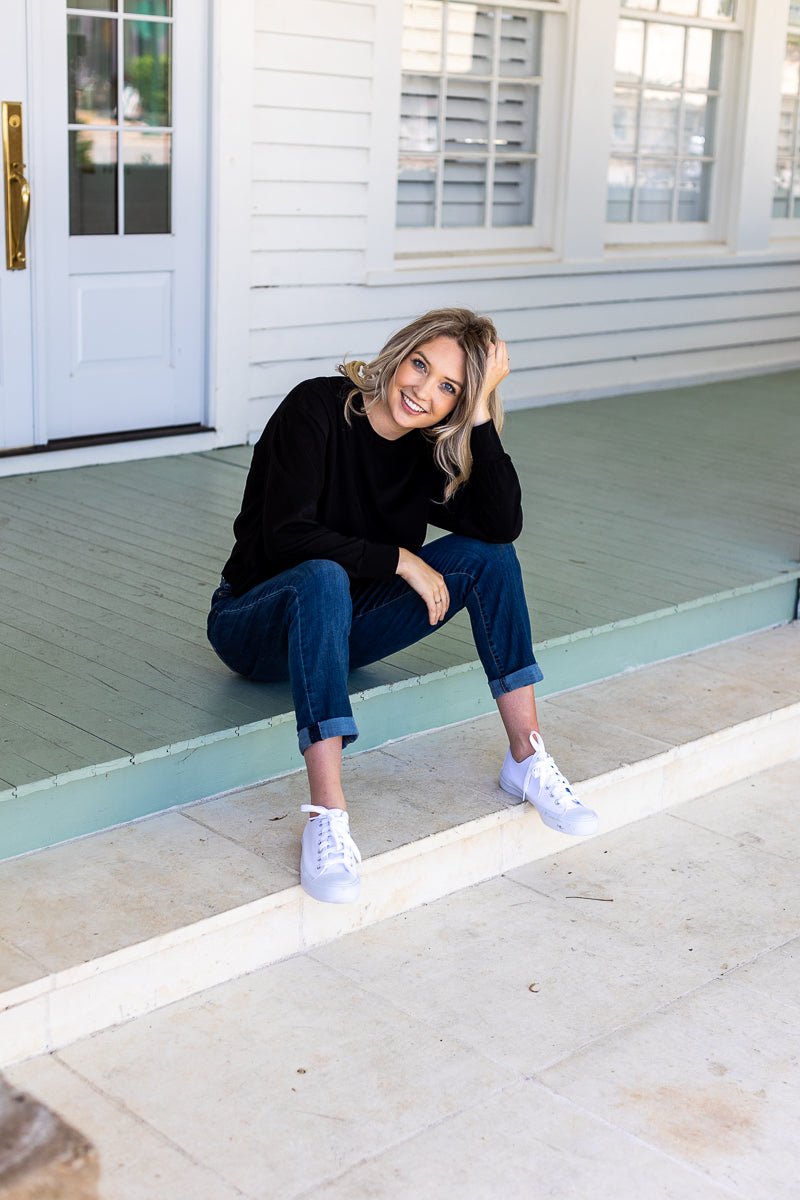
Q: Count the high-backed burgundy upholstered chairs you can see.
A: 0